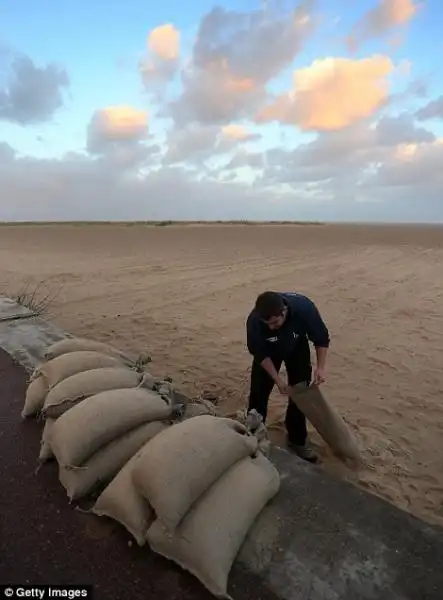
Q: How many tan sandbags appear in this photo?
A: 11